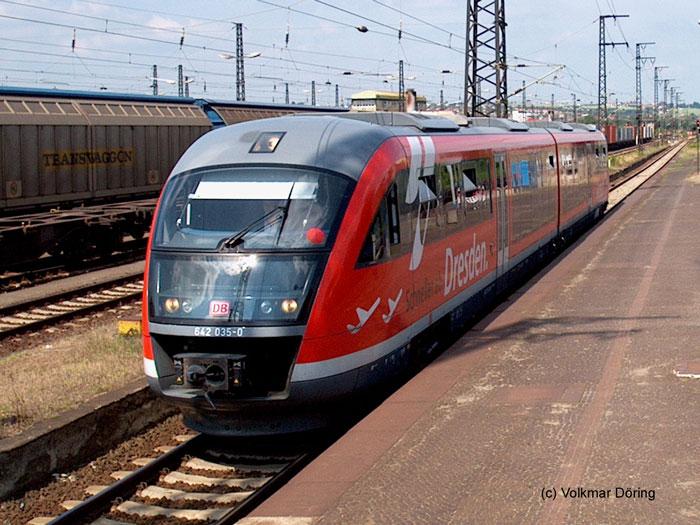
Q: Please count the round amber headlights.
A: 2